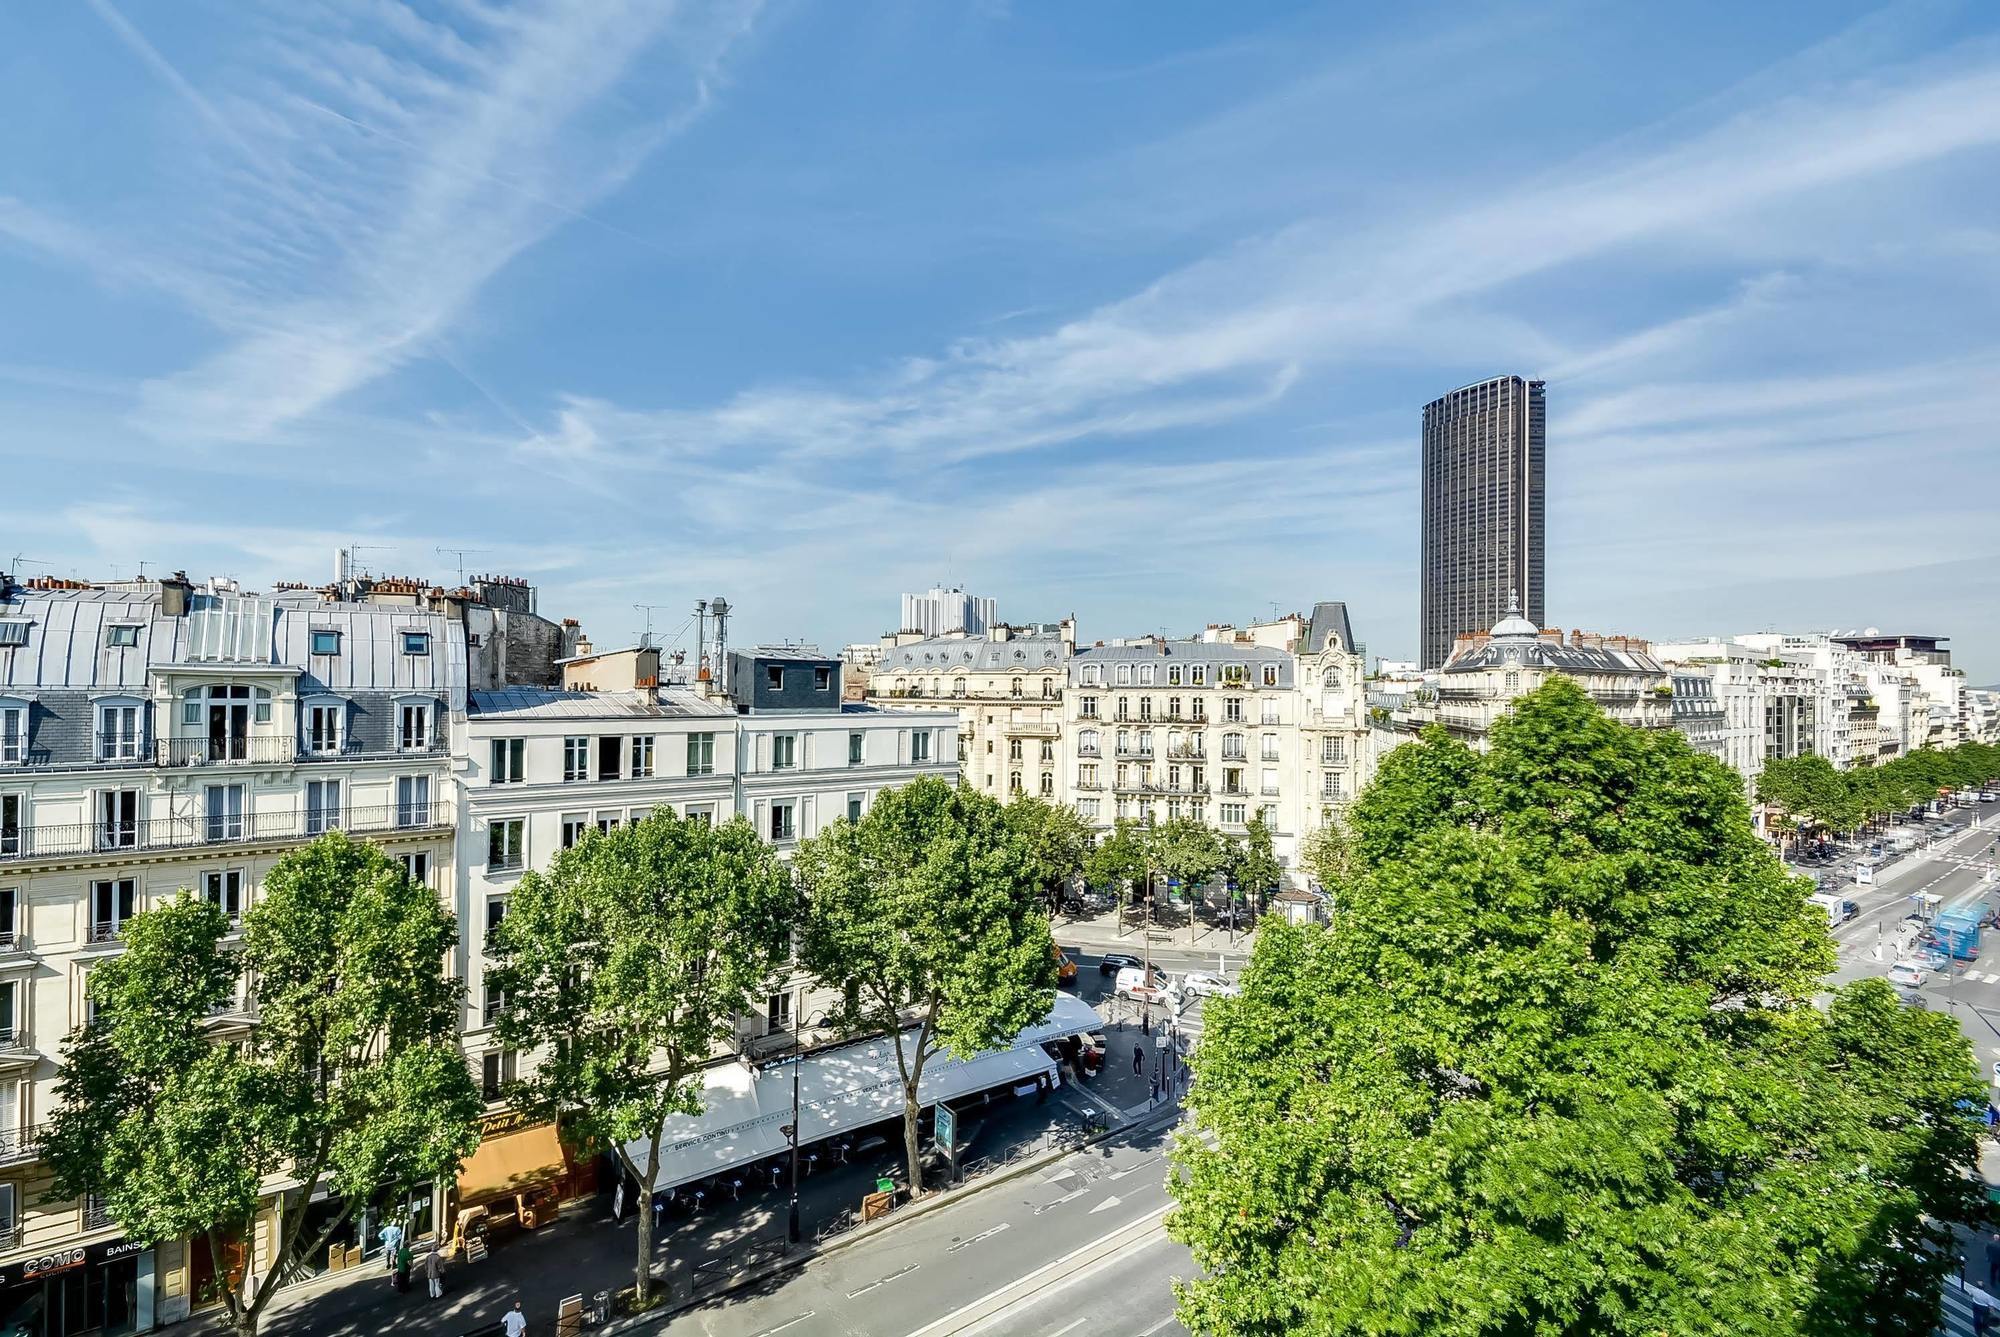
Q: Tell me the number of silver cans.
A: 1